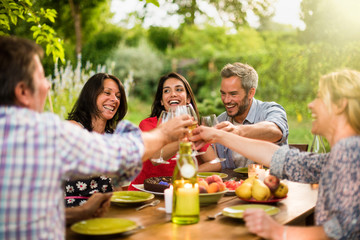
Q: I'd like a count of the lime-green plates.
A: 5